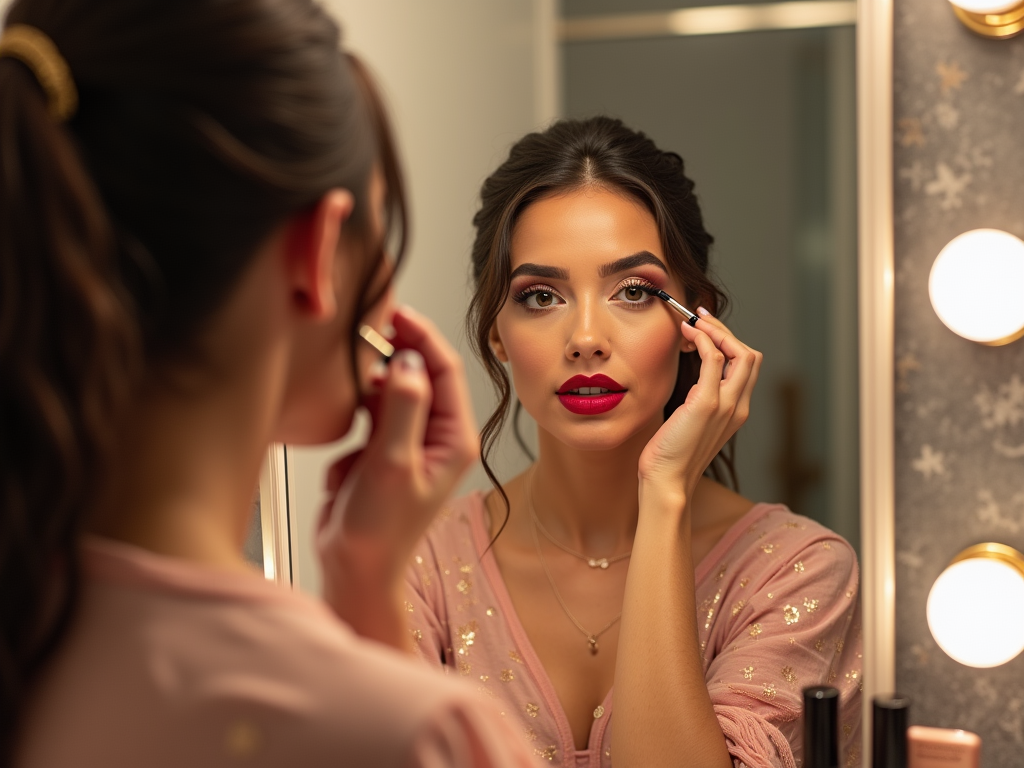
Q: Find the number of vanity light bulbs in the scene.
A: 3